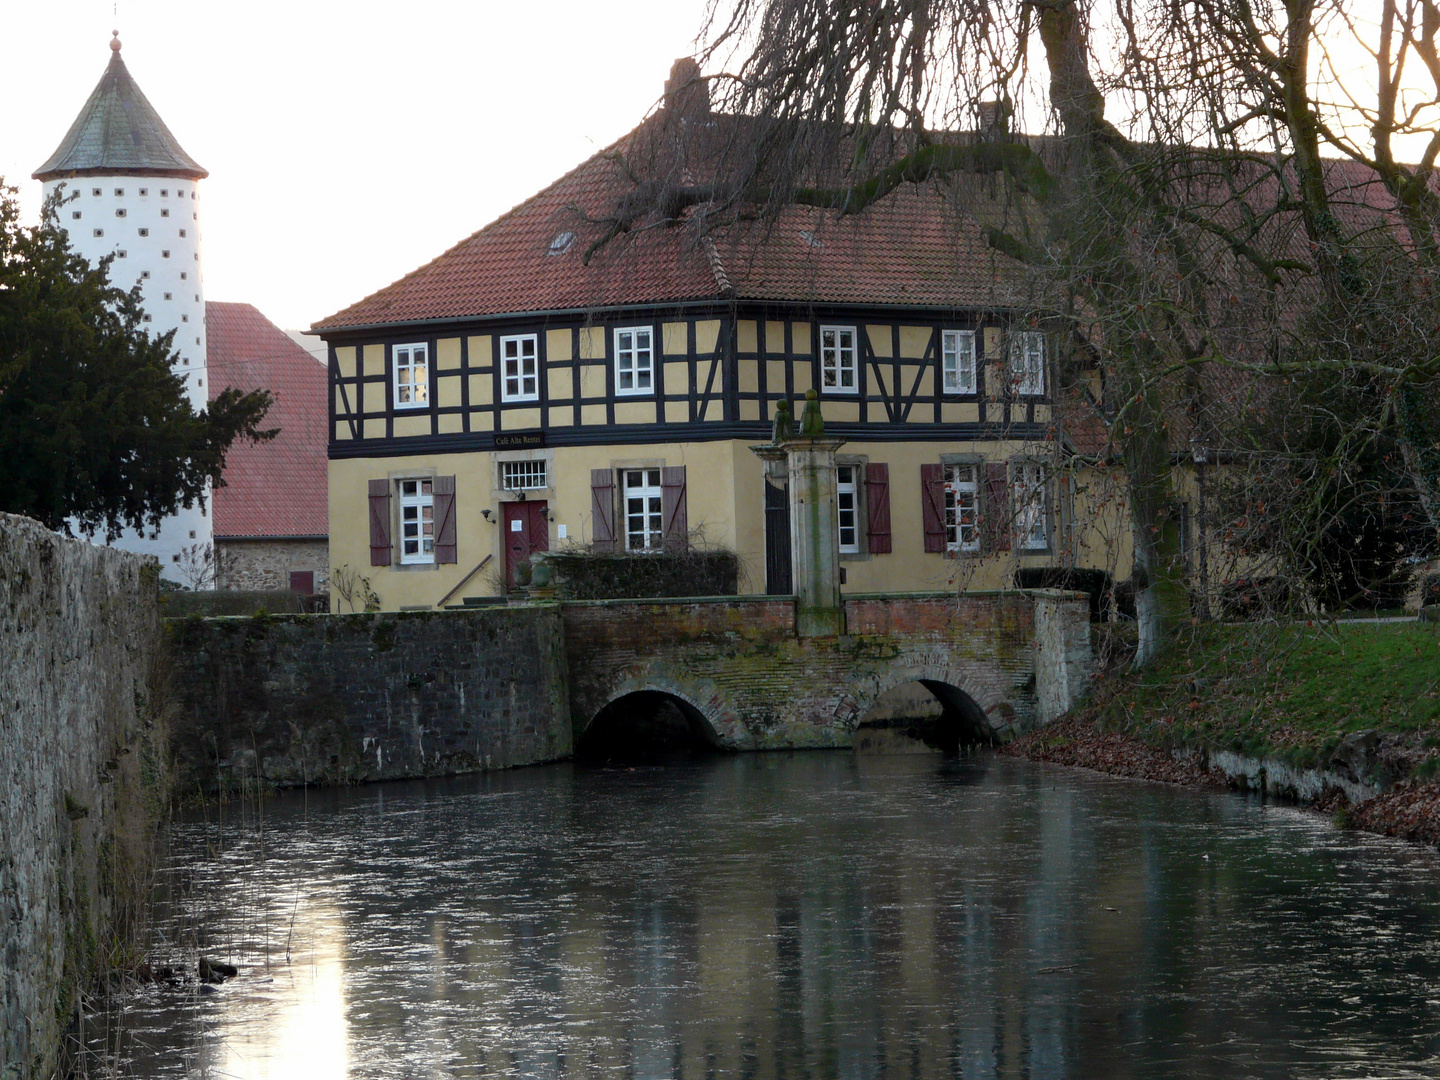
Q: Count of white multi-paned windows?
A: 12